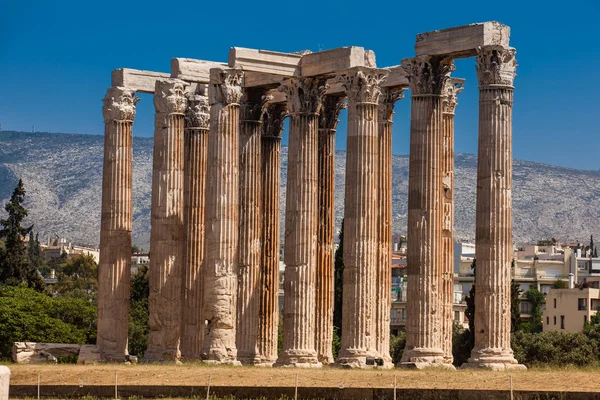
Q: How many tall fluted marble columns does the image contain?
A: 13